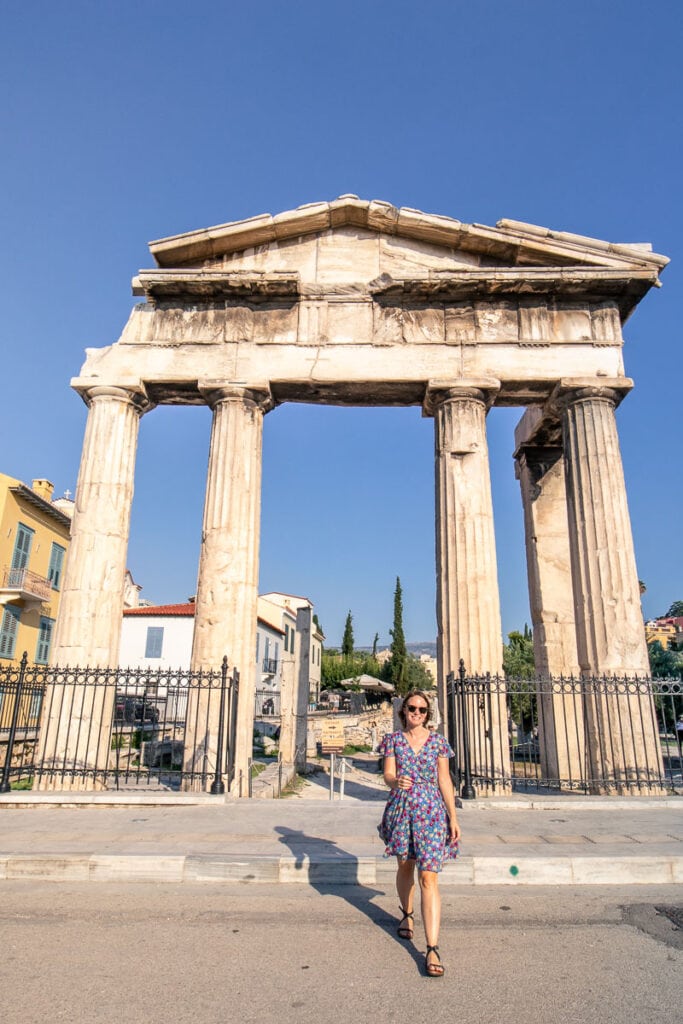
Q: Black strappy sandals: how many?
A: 2